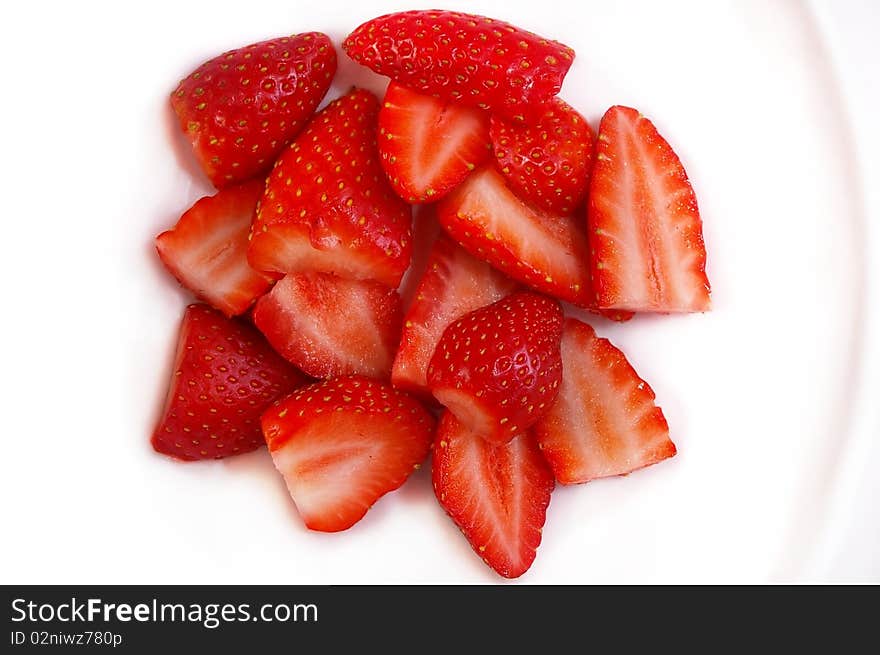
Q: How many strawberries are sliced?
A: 15